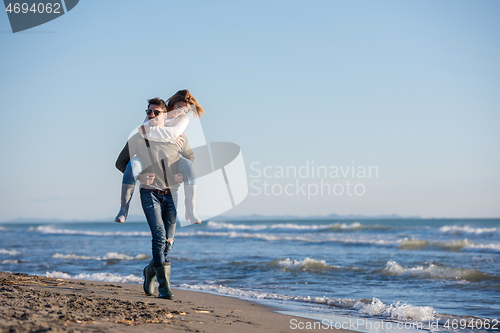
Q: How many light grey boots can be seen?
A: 2